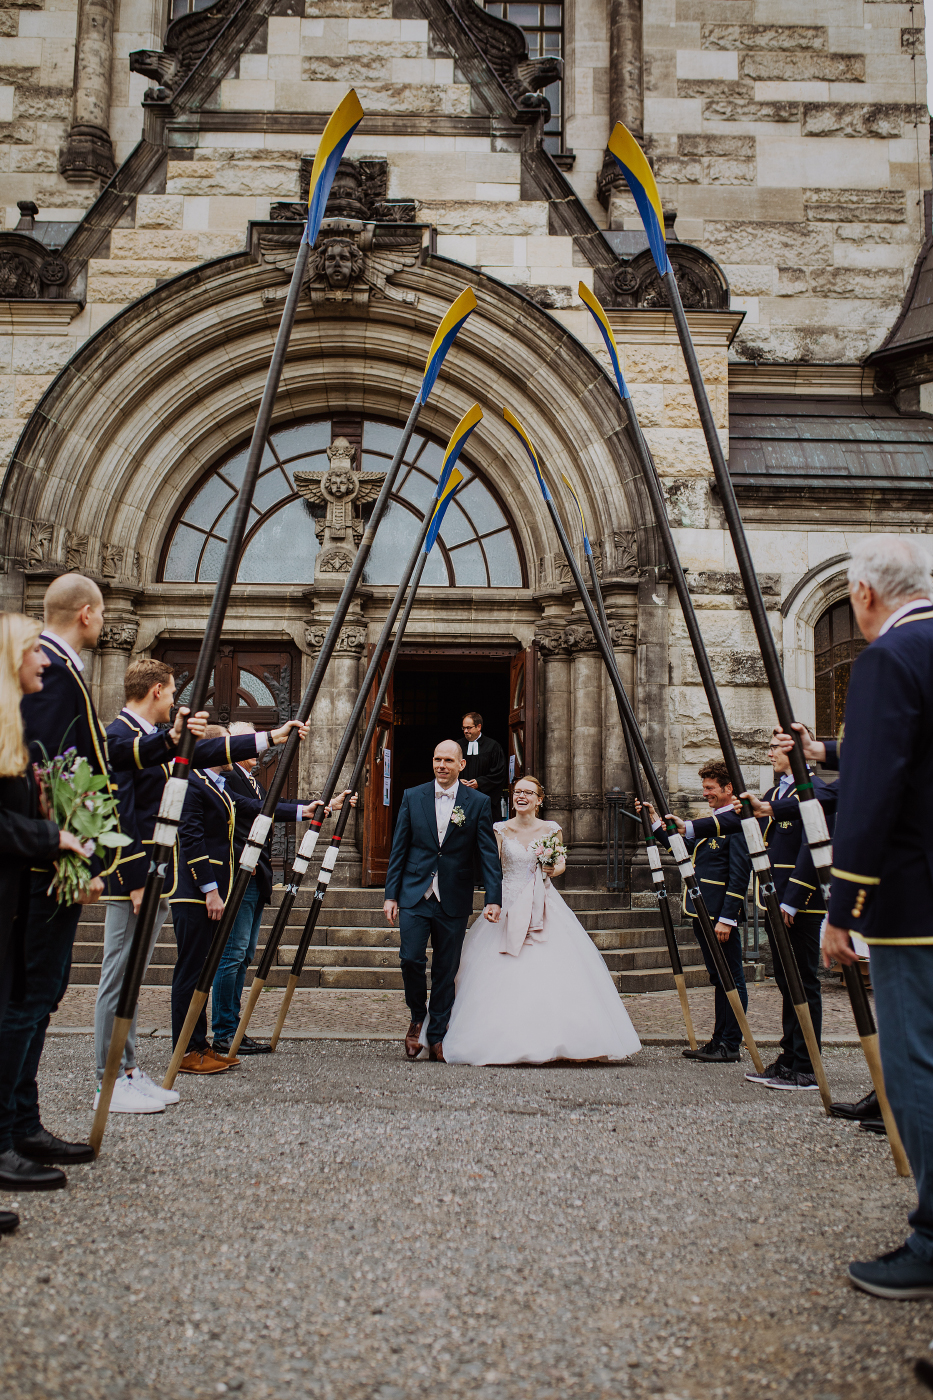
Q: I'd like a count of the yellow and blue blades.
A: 8